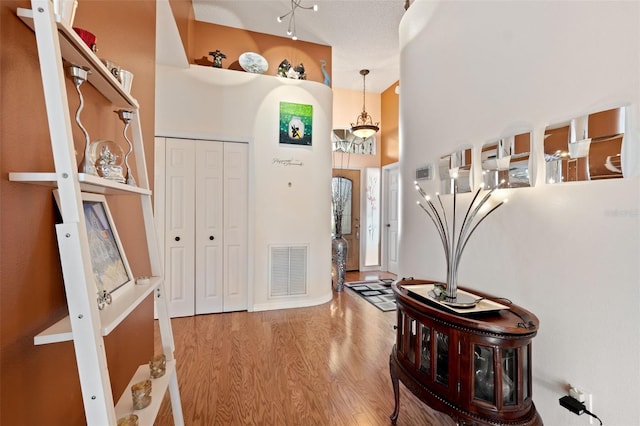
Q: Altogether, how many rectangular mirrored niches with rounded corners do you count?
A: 3